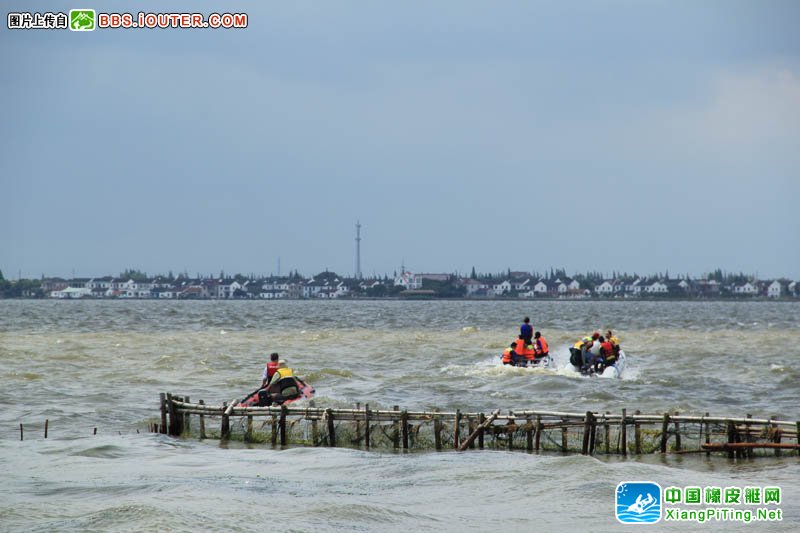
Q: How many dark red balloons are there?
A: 0